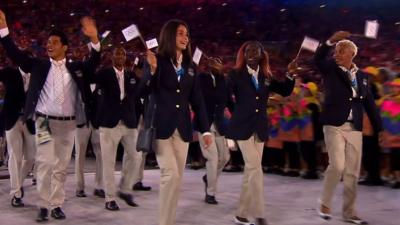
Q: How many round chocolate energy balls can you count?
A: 0